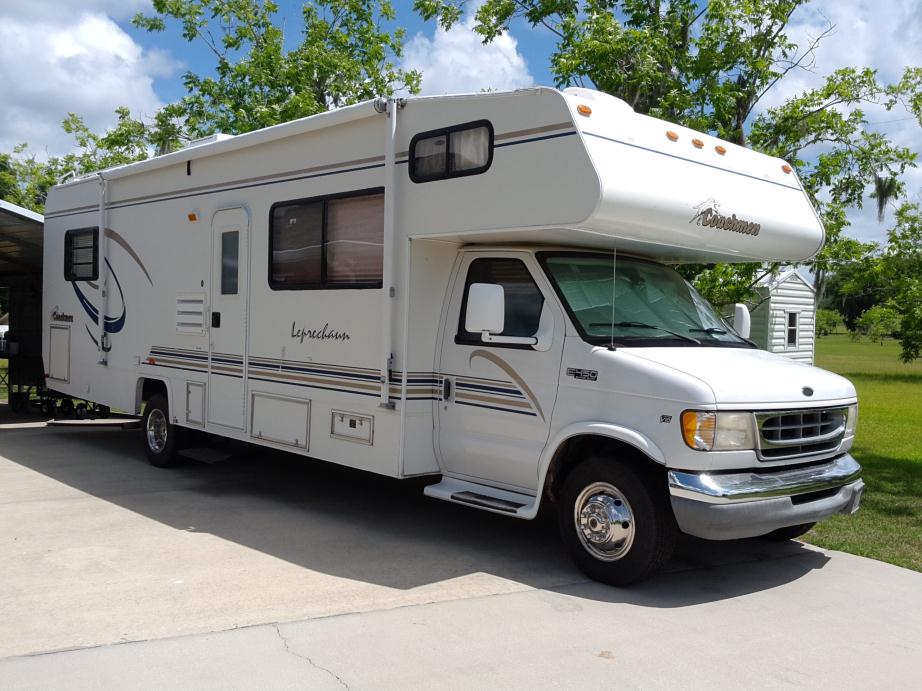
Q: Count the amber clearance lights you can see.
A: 5